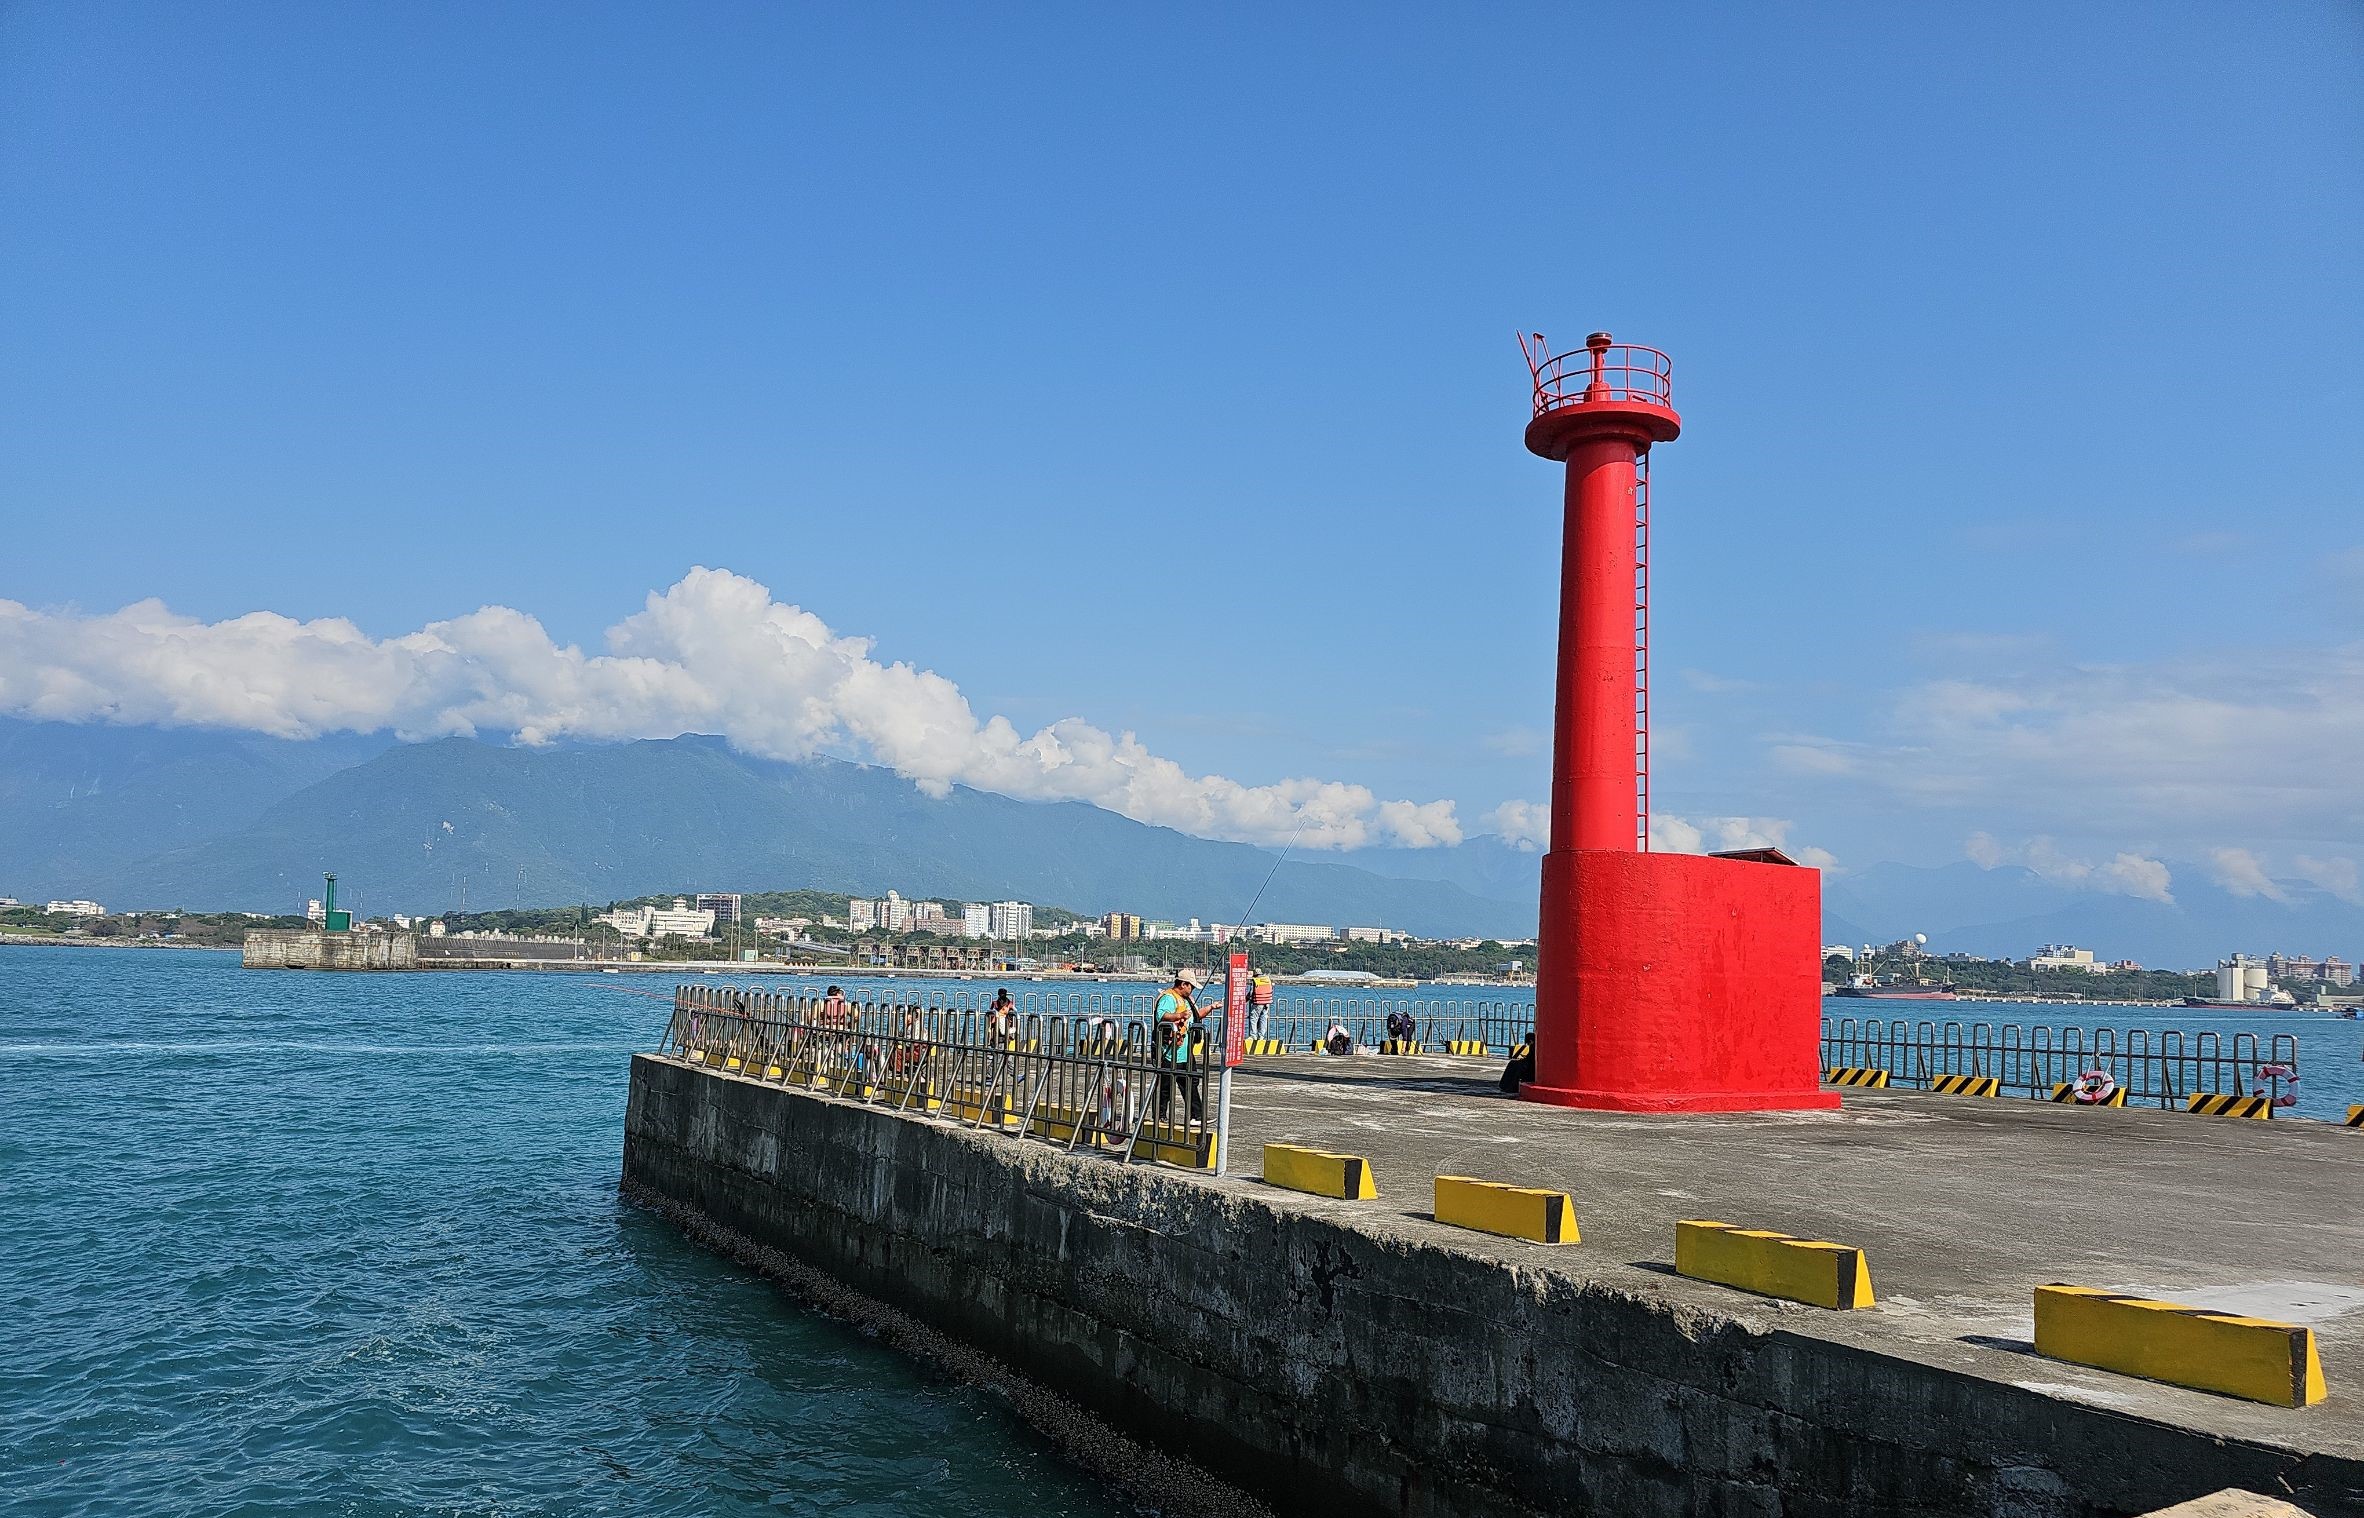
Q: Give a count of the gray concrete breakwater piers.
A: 2